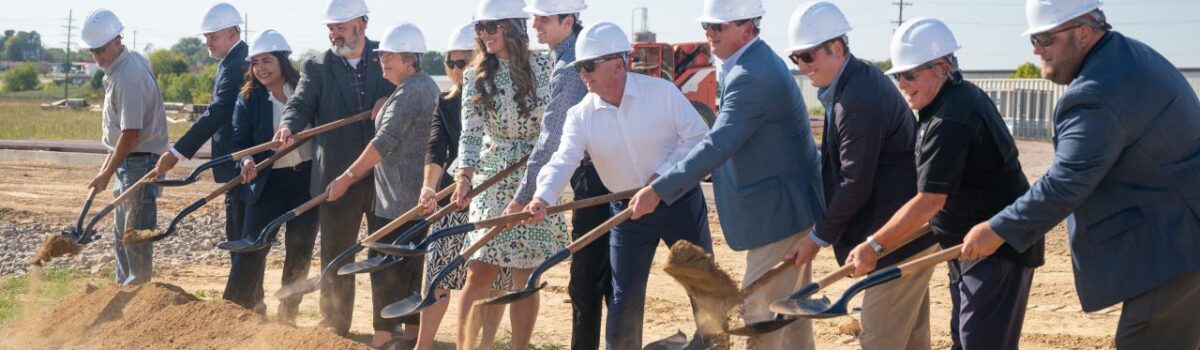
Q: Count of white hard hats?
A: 13